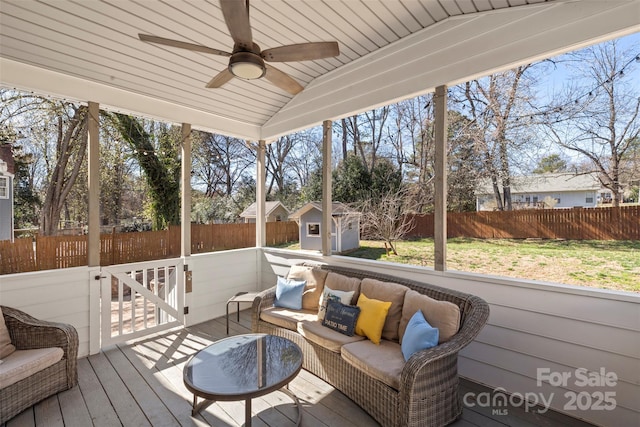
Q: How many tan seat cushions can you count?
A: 4